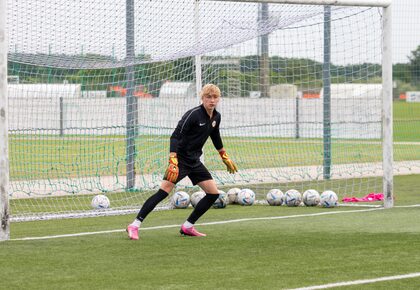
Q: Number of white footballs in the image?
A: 10